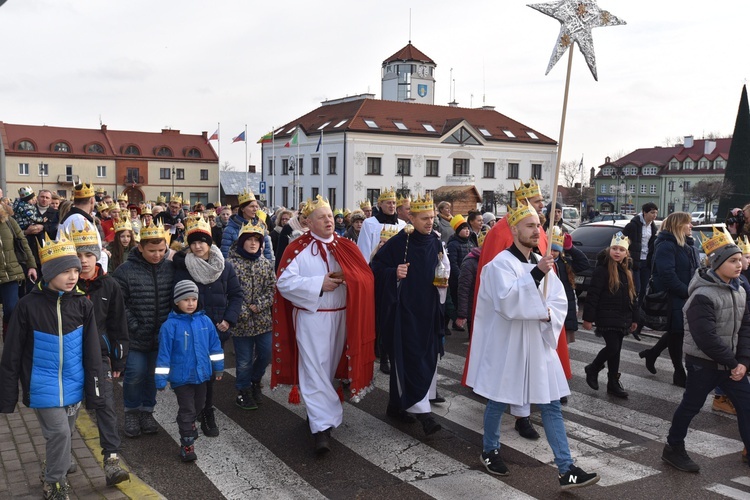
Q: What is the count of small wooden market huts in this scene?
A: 1